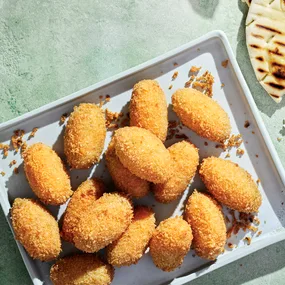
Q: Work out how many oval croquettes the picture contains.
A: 15